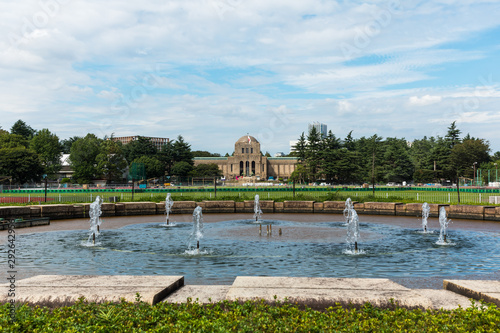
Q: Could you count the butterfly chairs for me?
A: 0